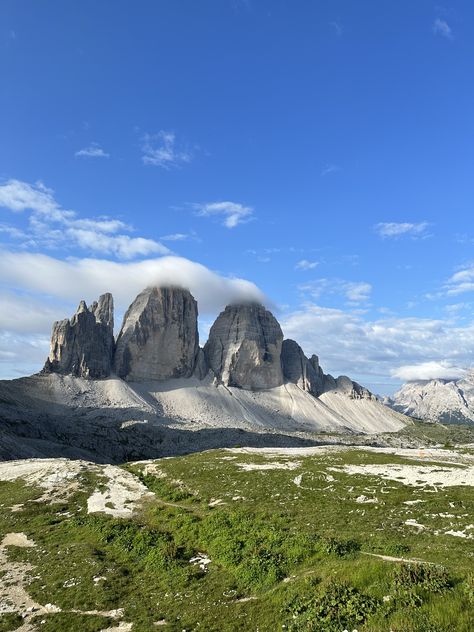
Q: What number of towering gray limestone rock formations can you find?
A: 3